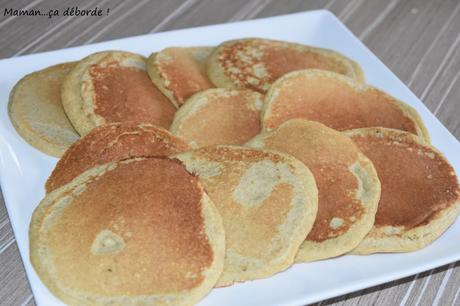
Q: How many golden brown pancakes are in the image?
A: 11